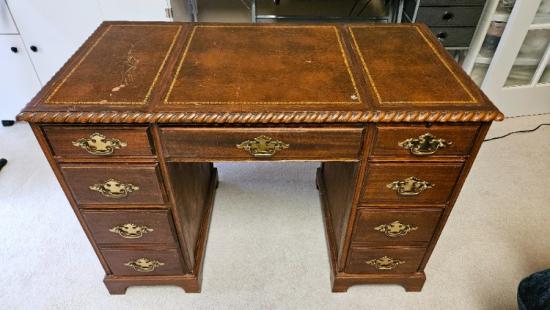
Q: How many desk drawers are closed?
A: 9